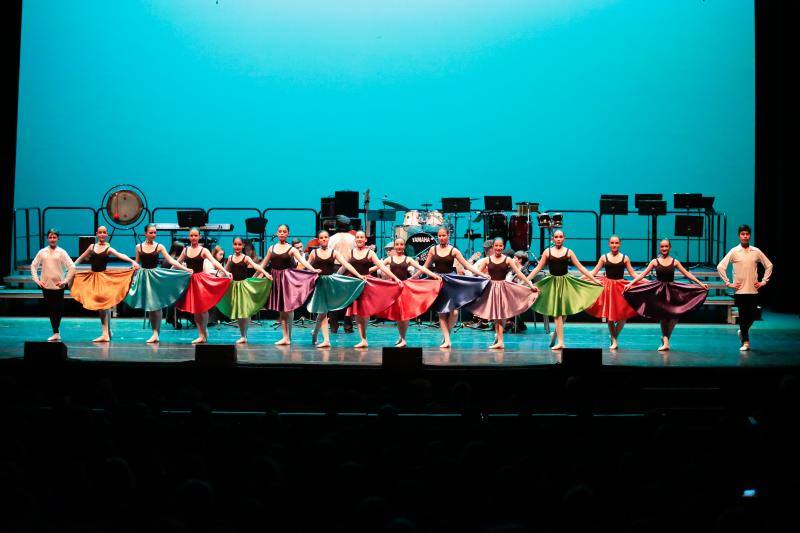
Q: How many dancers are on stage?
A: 15